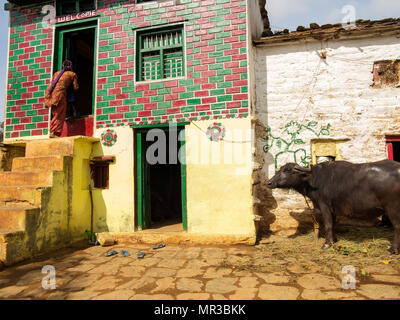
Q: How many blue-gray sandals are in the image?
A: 4